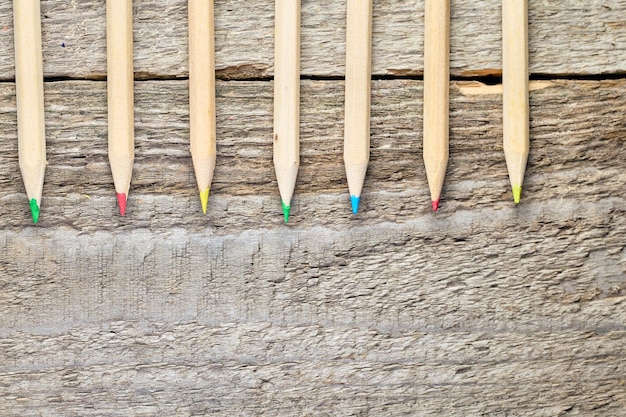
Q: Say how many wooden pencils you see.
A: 7